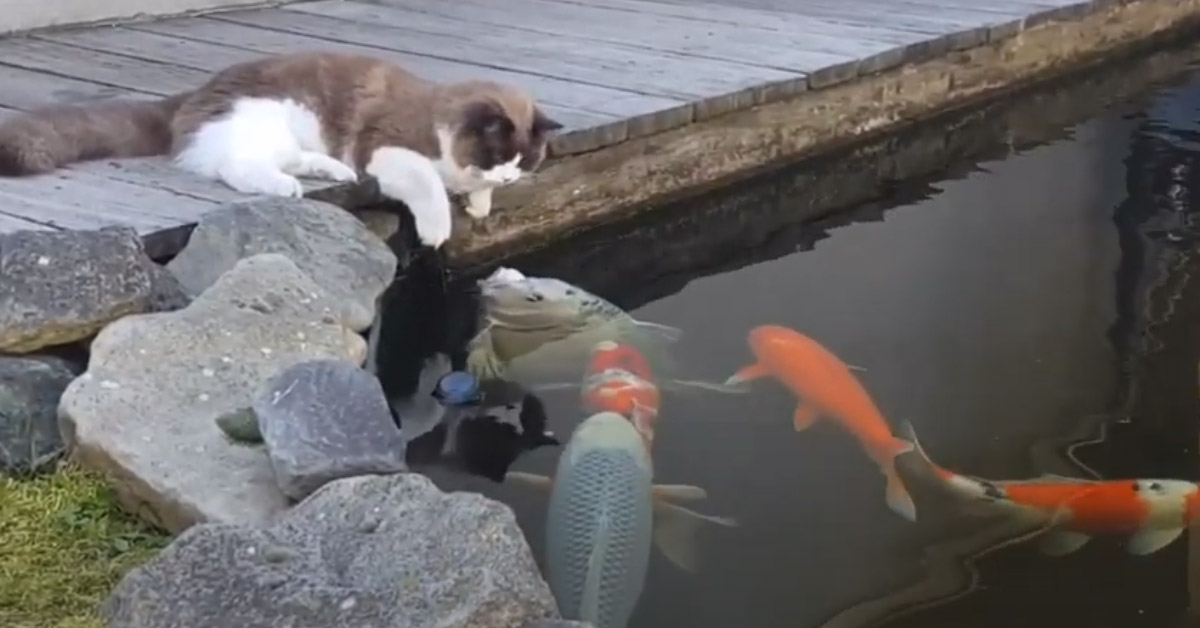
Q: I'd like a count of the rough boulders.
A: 6